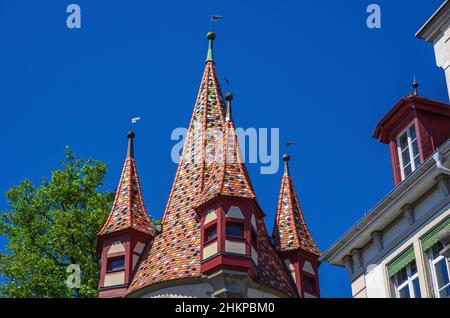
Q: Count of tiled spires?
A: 4